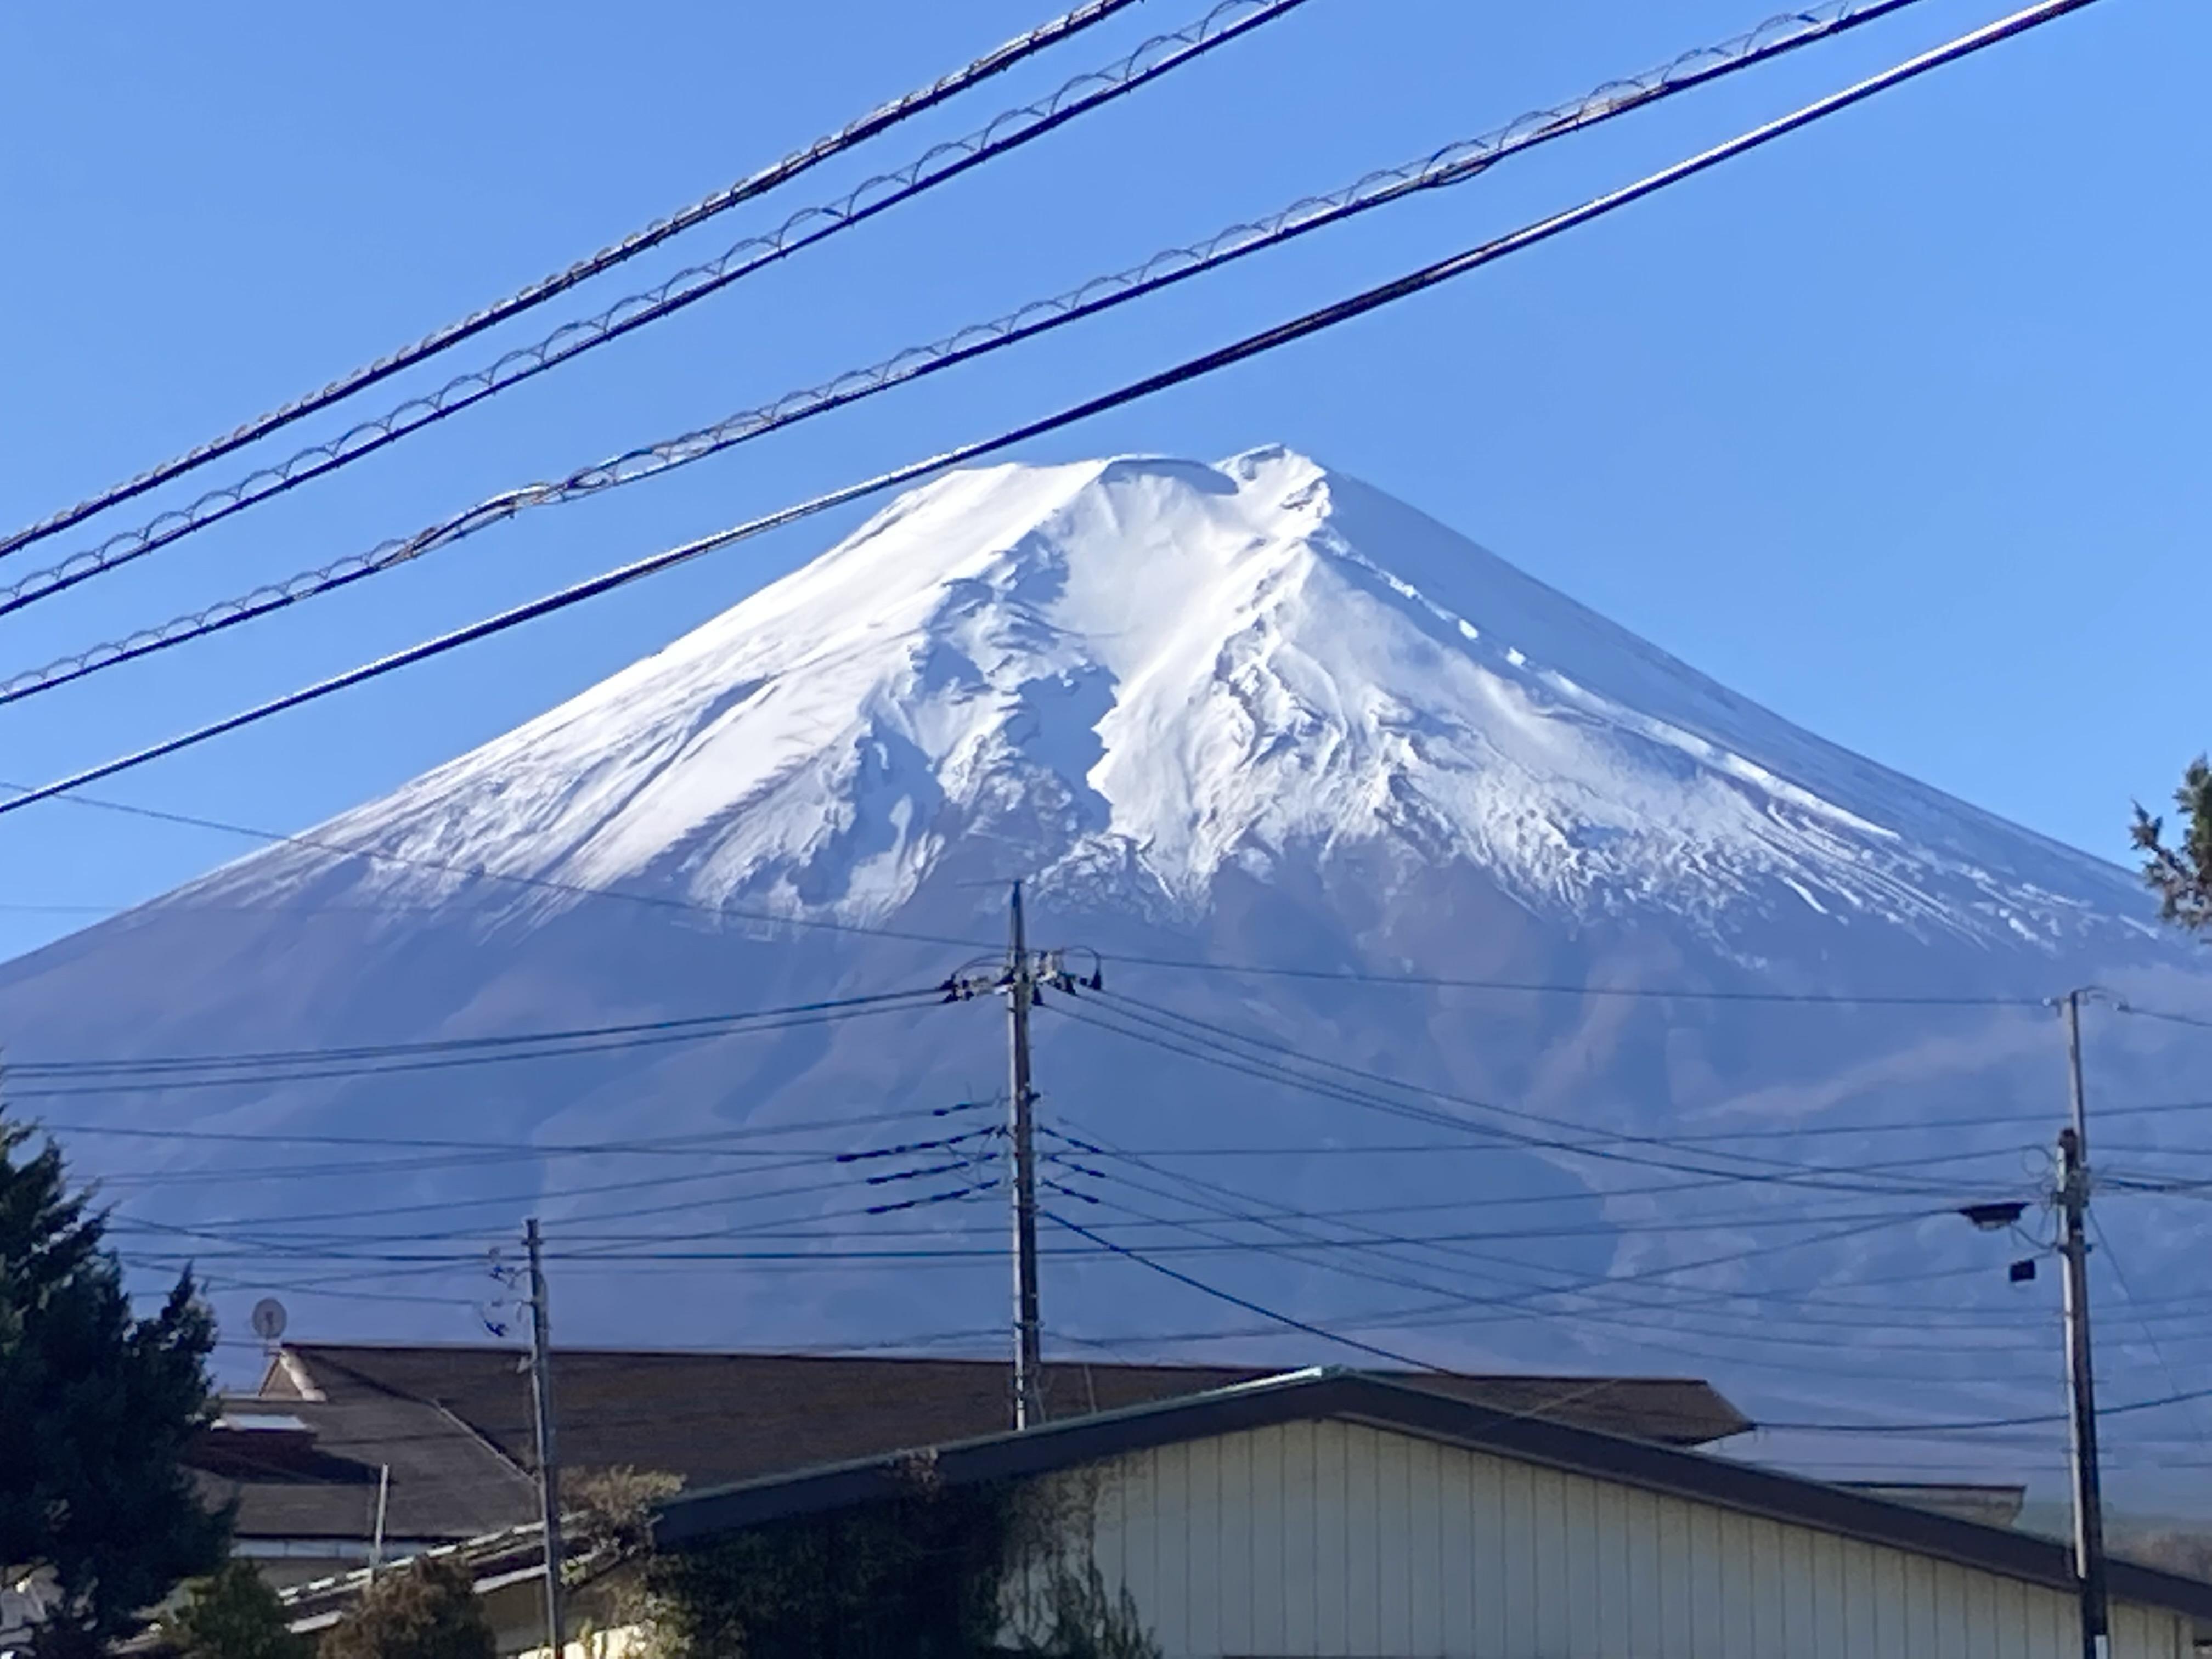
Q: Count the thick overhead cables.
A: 4